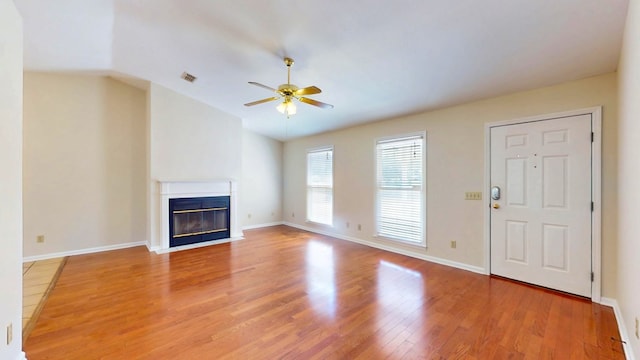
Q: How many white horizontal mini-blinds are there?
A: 2